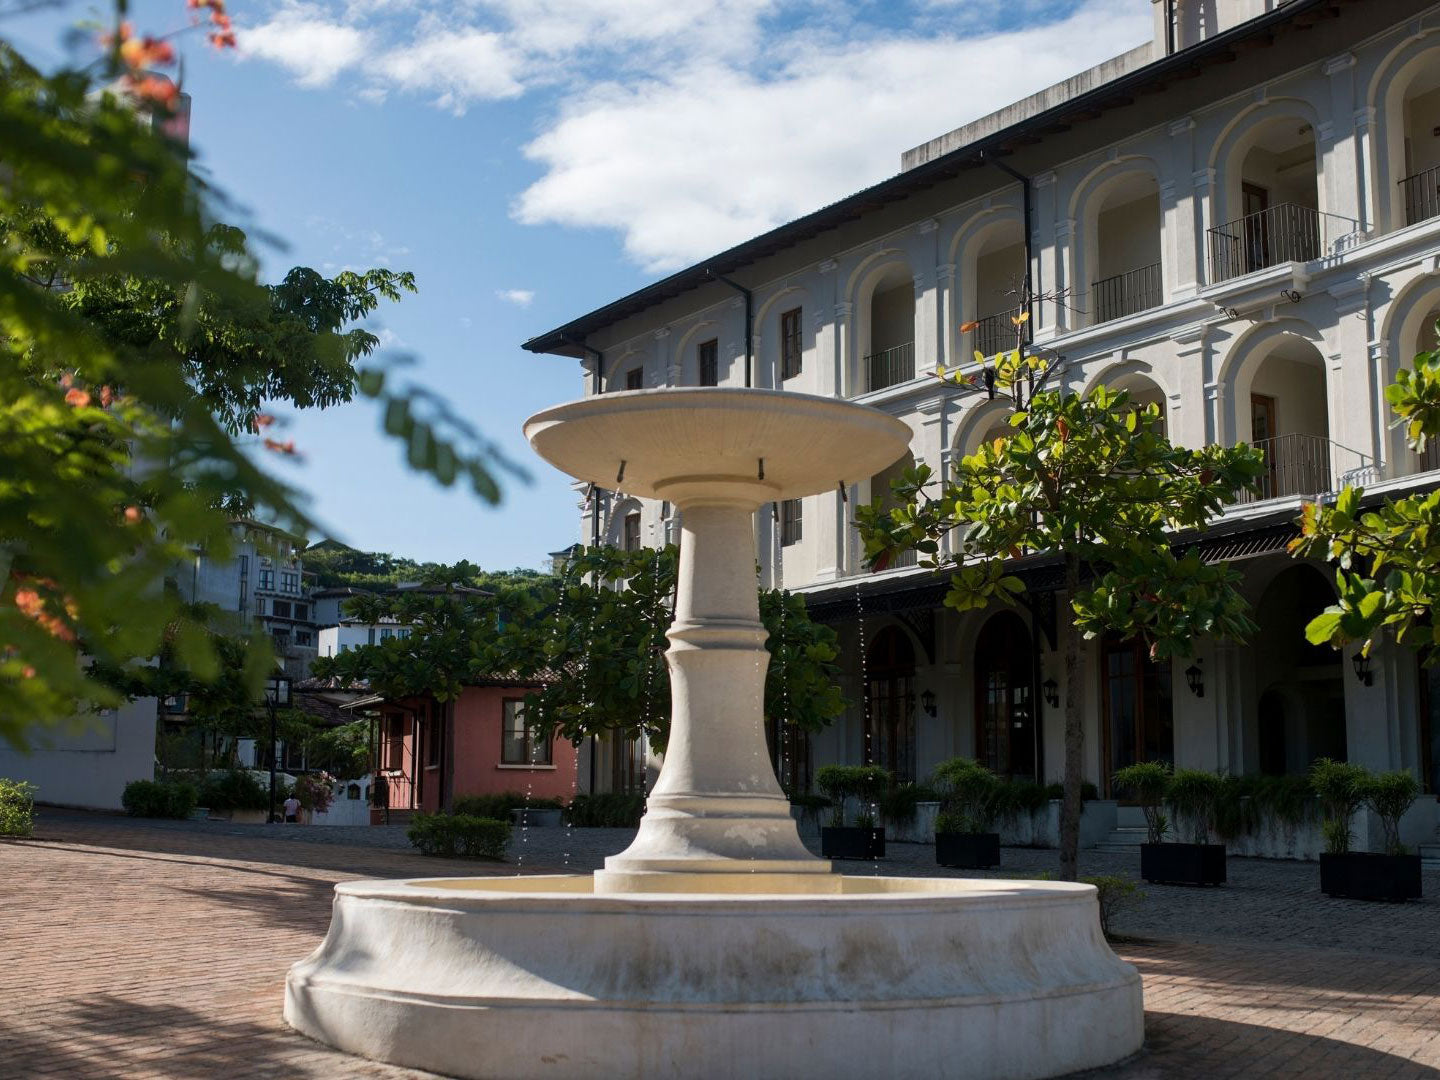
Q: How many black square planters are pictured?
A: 4